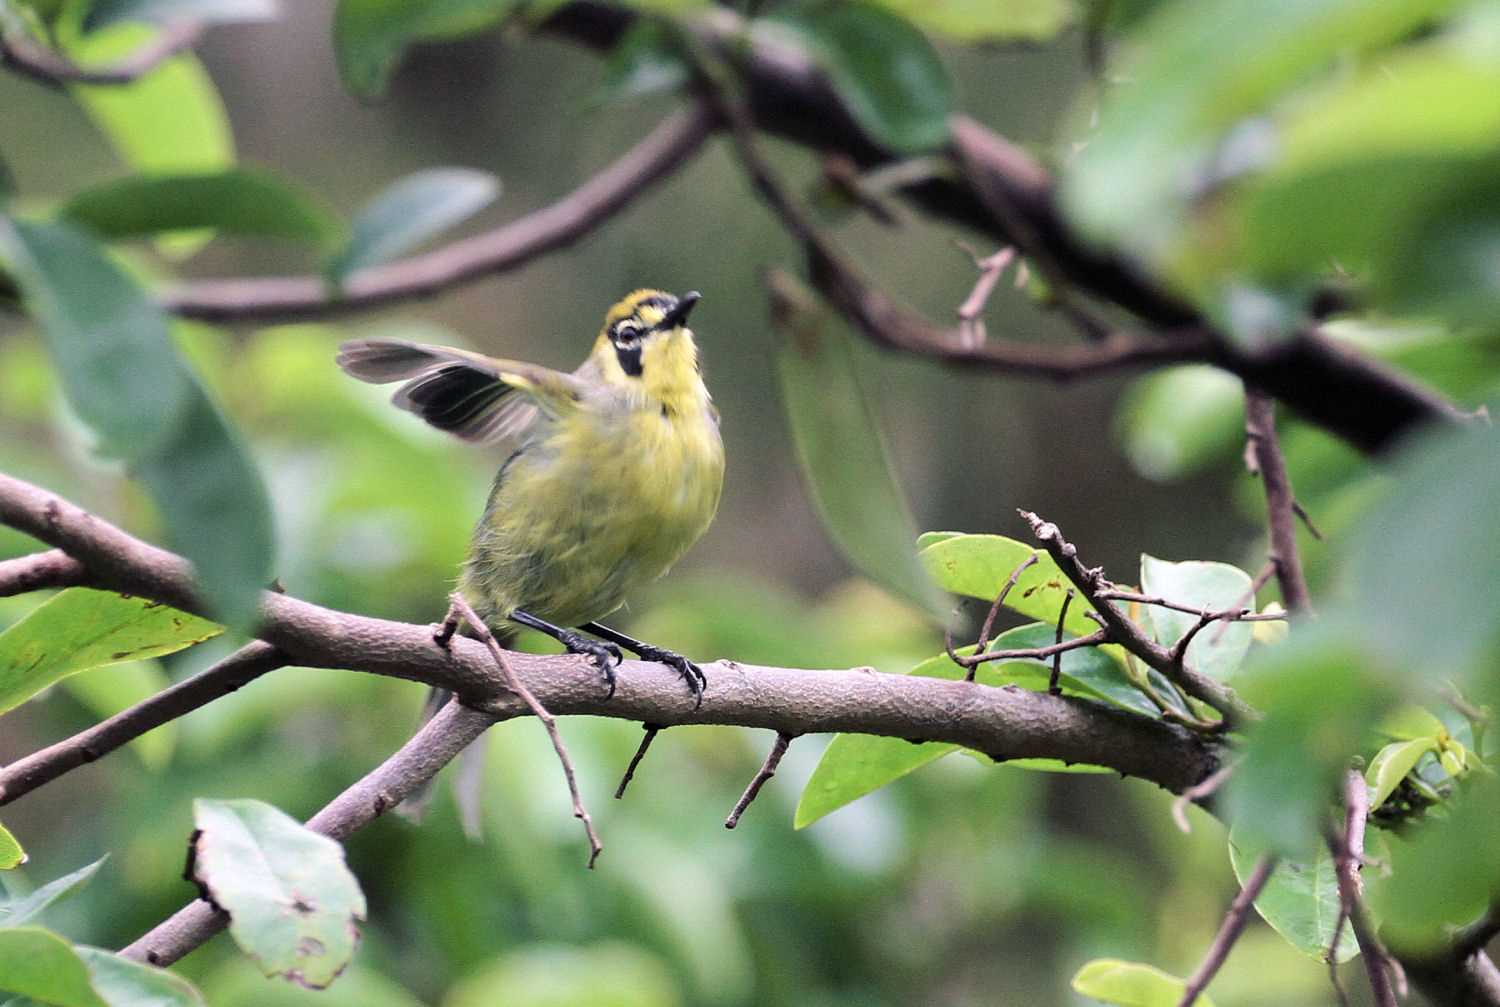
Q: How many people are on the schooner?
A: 0